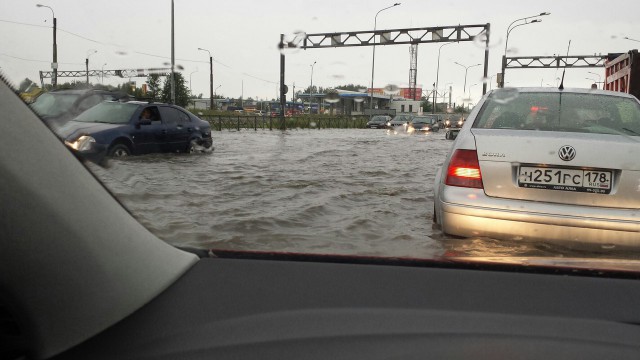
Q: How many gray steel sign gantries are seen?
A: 3